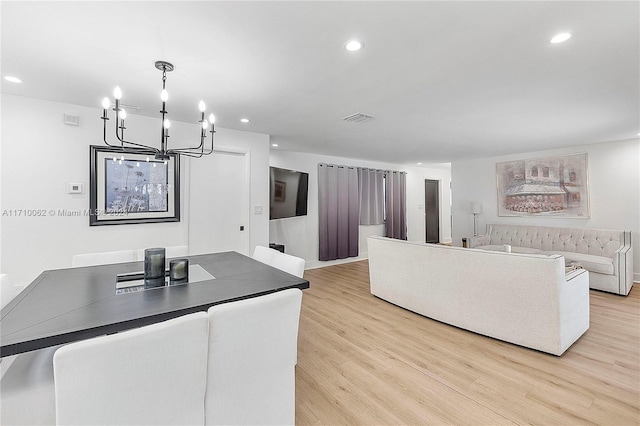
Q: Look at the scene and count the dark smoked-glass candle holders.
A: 2